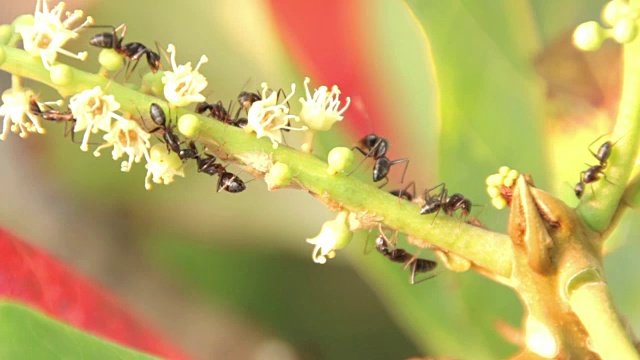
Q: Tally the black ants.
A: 11